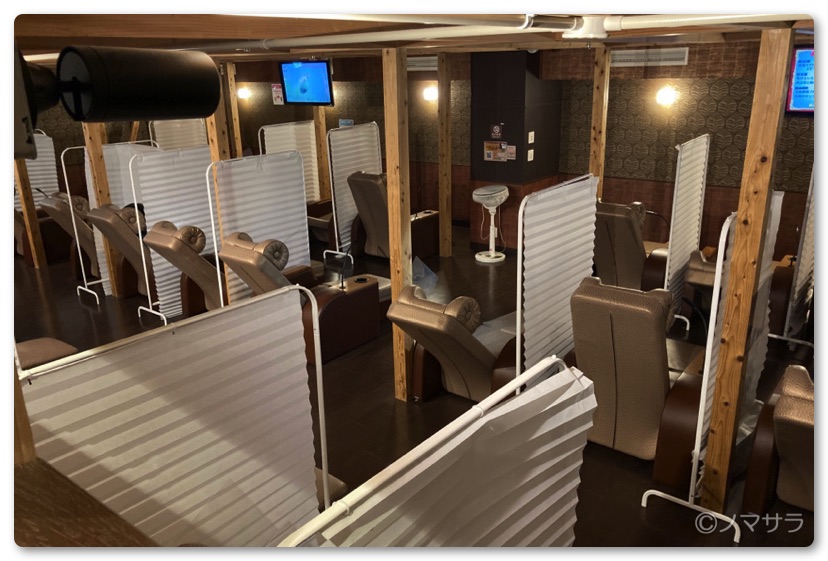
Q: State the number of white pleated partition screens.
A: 13